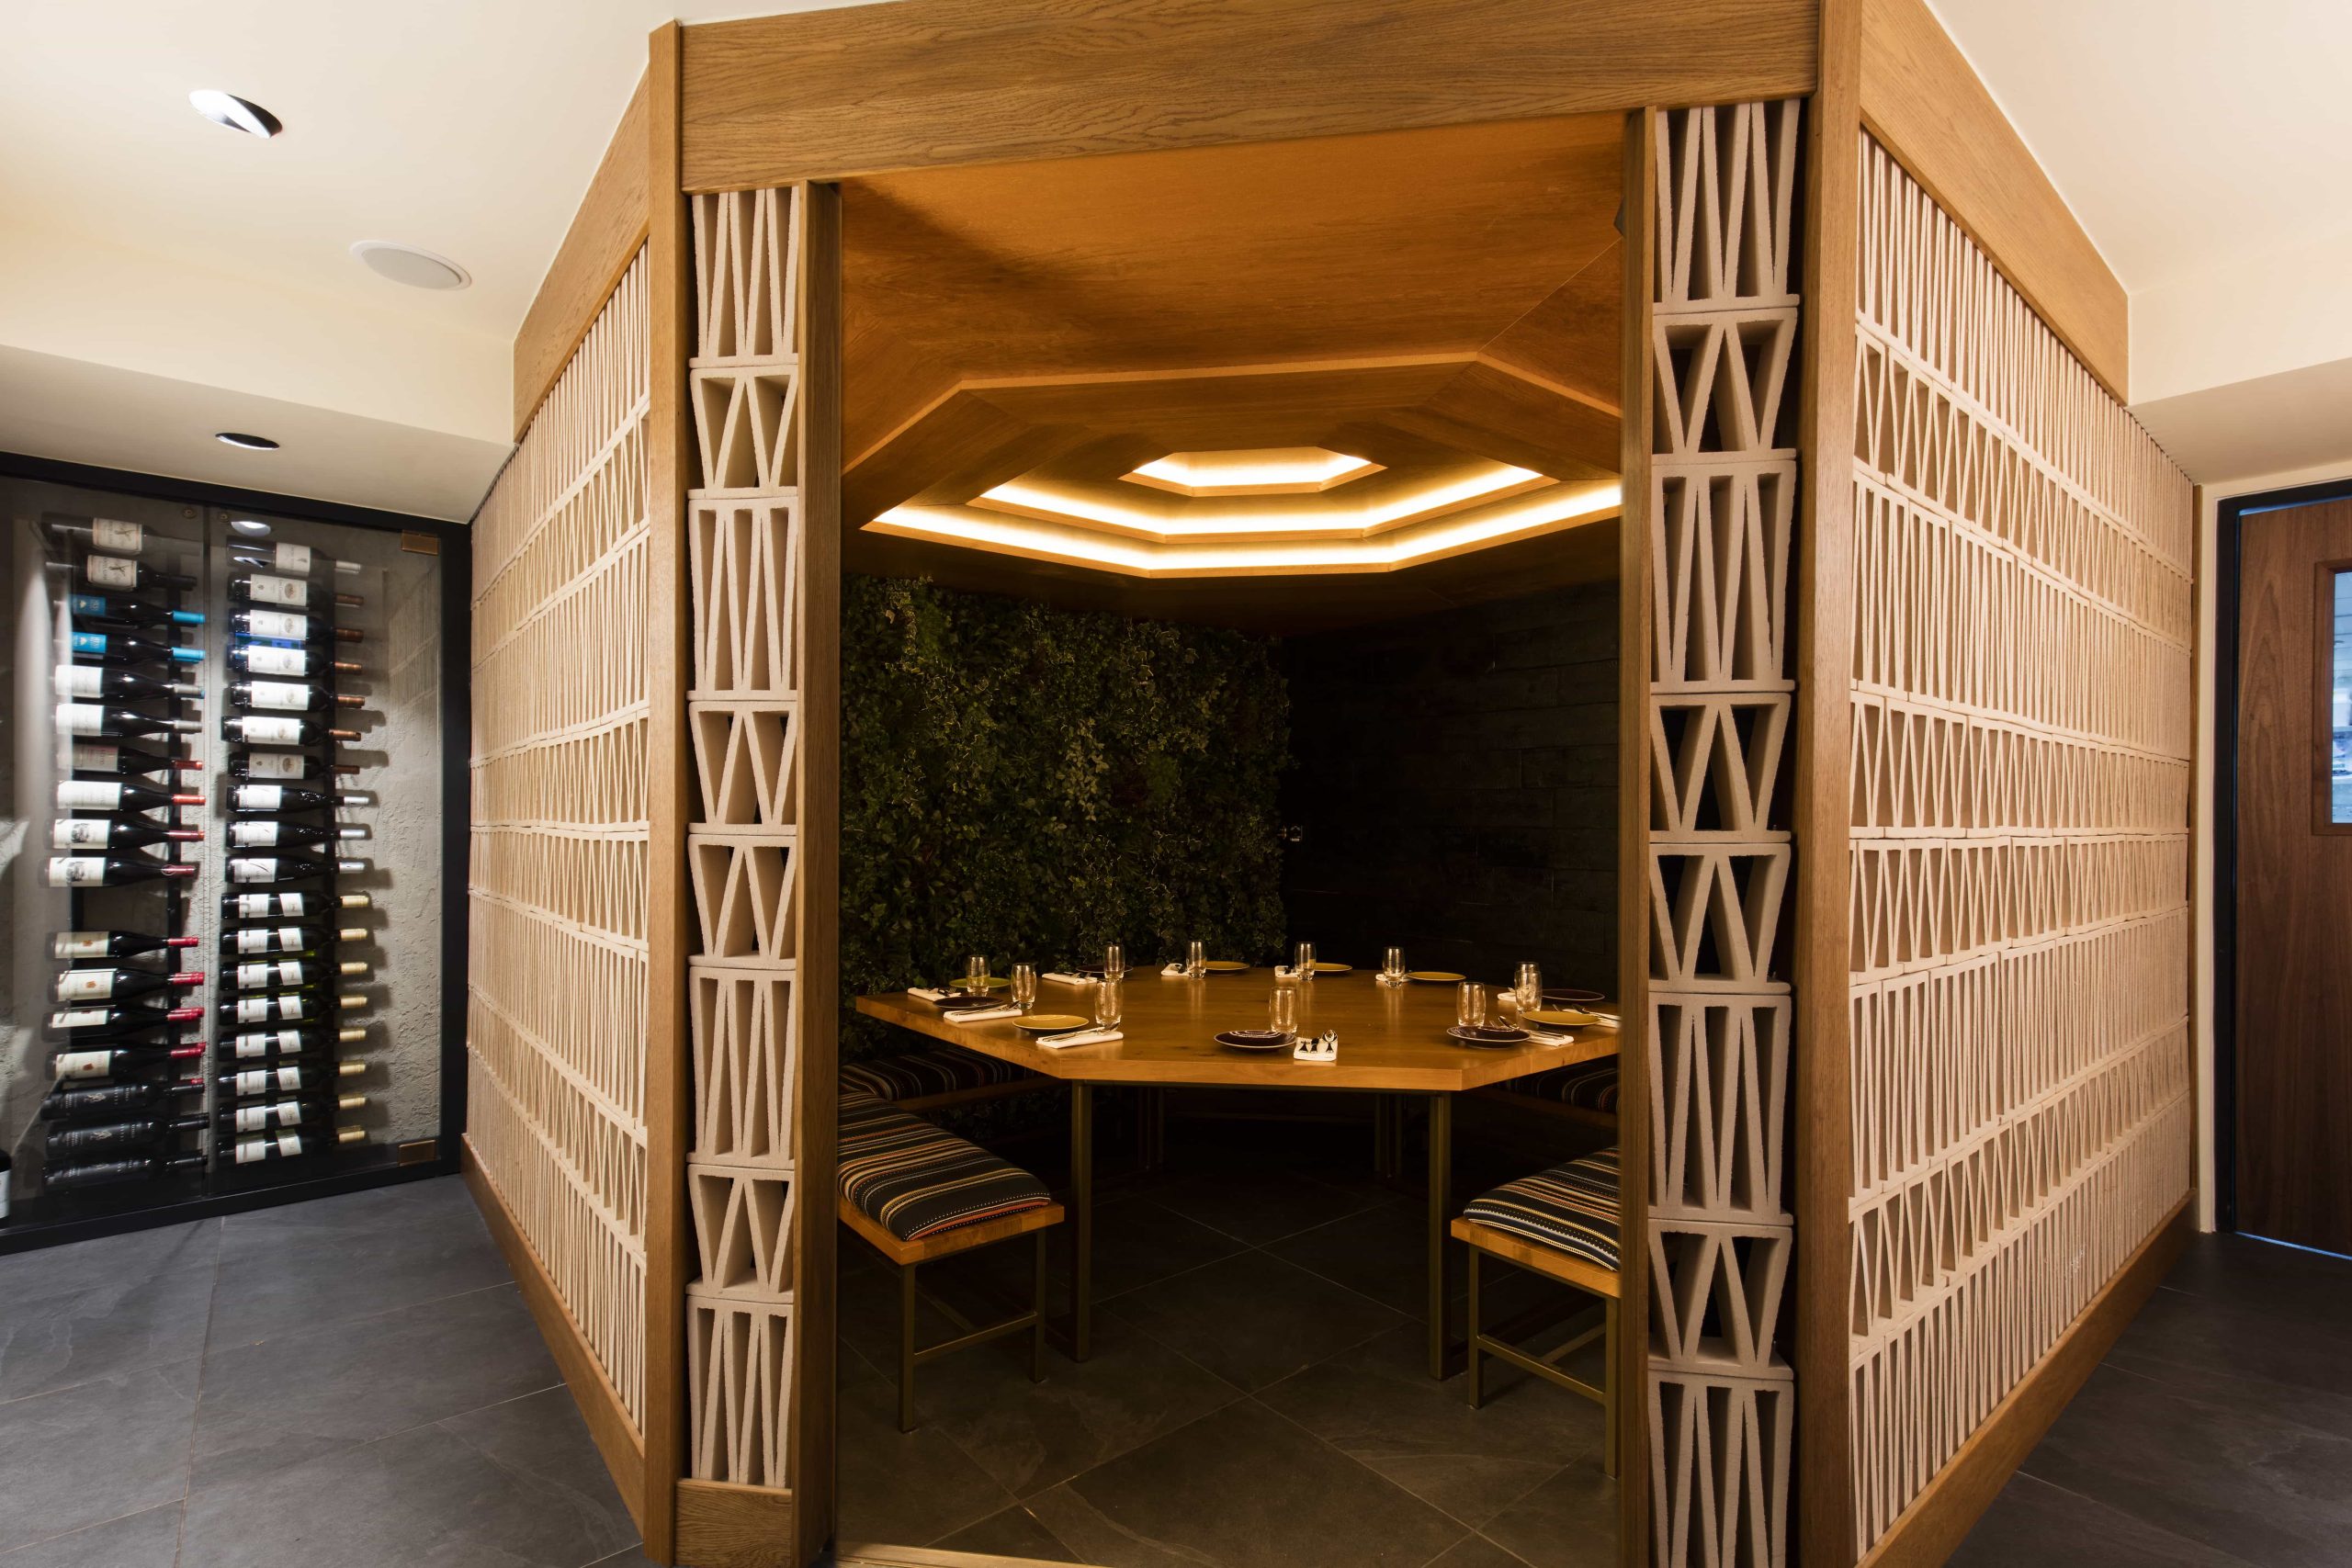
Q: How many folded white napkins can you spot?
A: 11